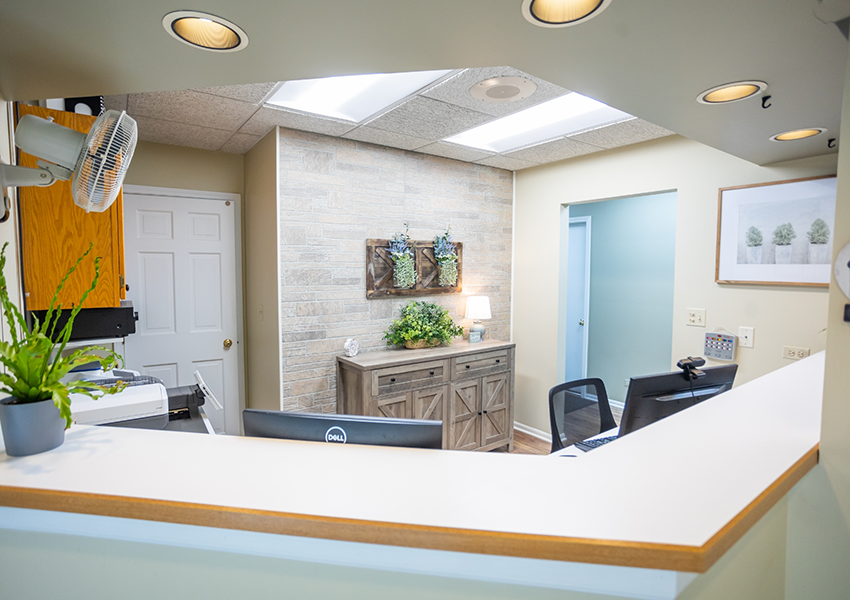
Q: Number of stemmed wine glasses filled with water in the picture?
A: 0